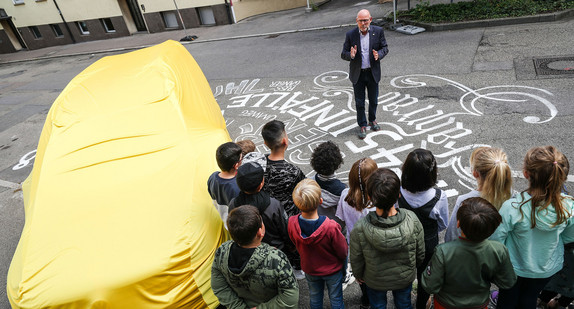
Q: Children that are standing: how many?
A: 13